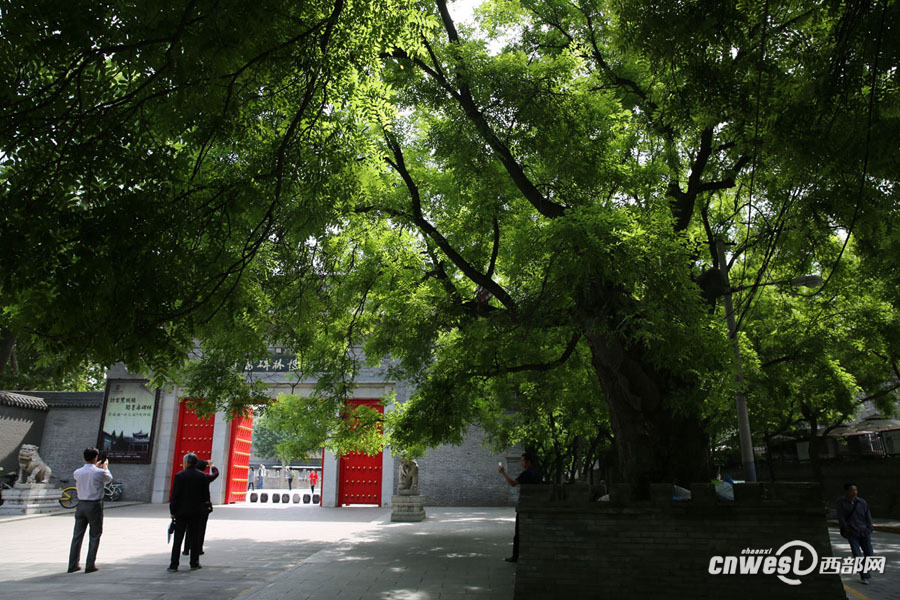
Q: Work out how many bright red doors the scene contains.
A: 3